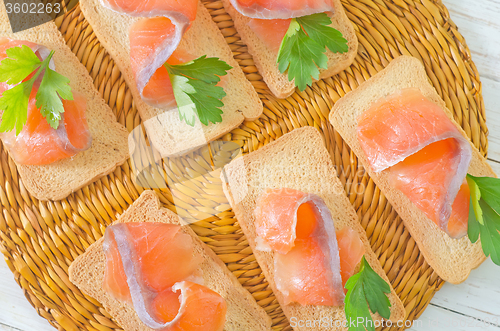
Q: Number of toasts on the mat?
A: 6